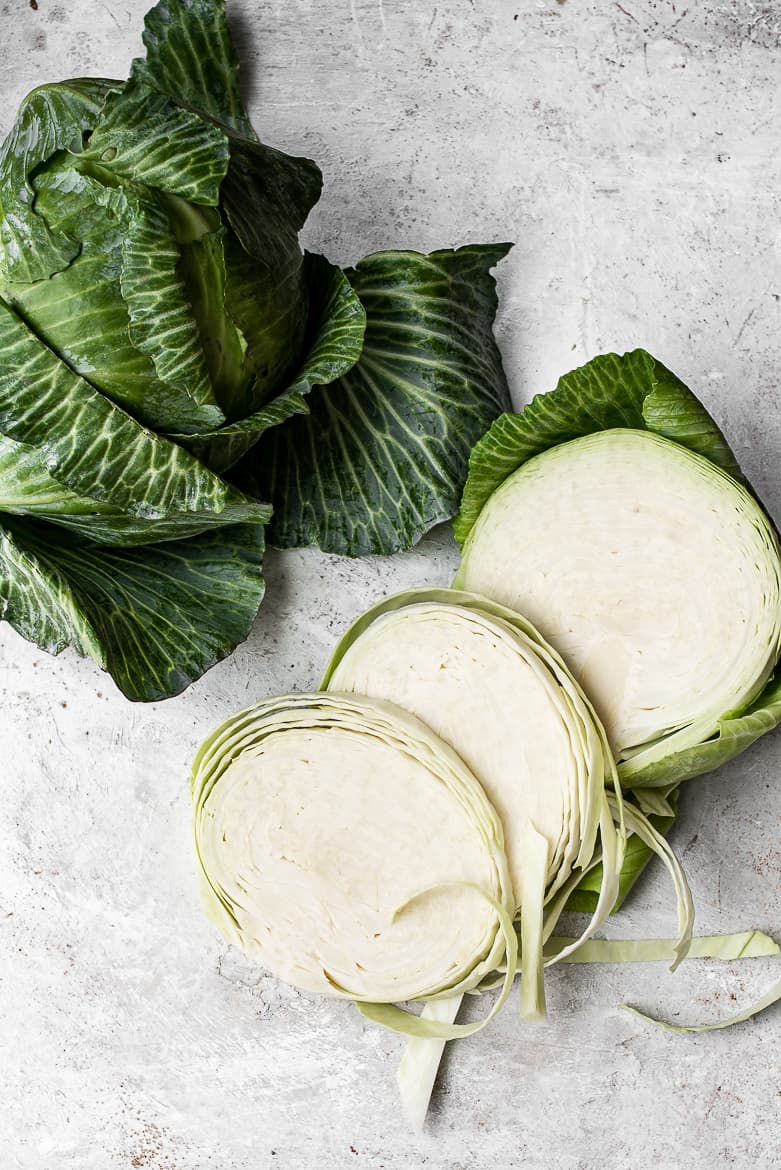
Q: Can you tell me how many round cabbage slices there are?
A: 3